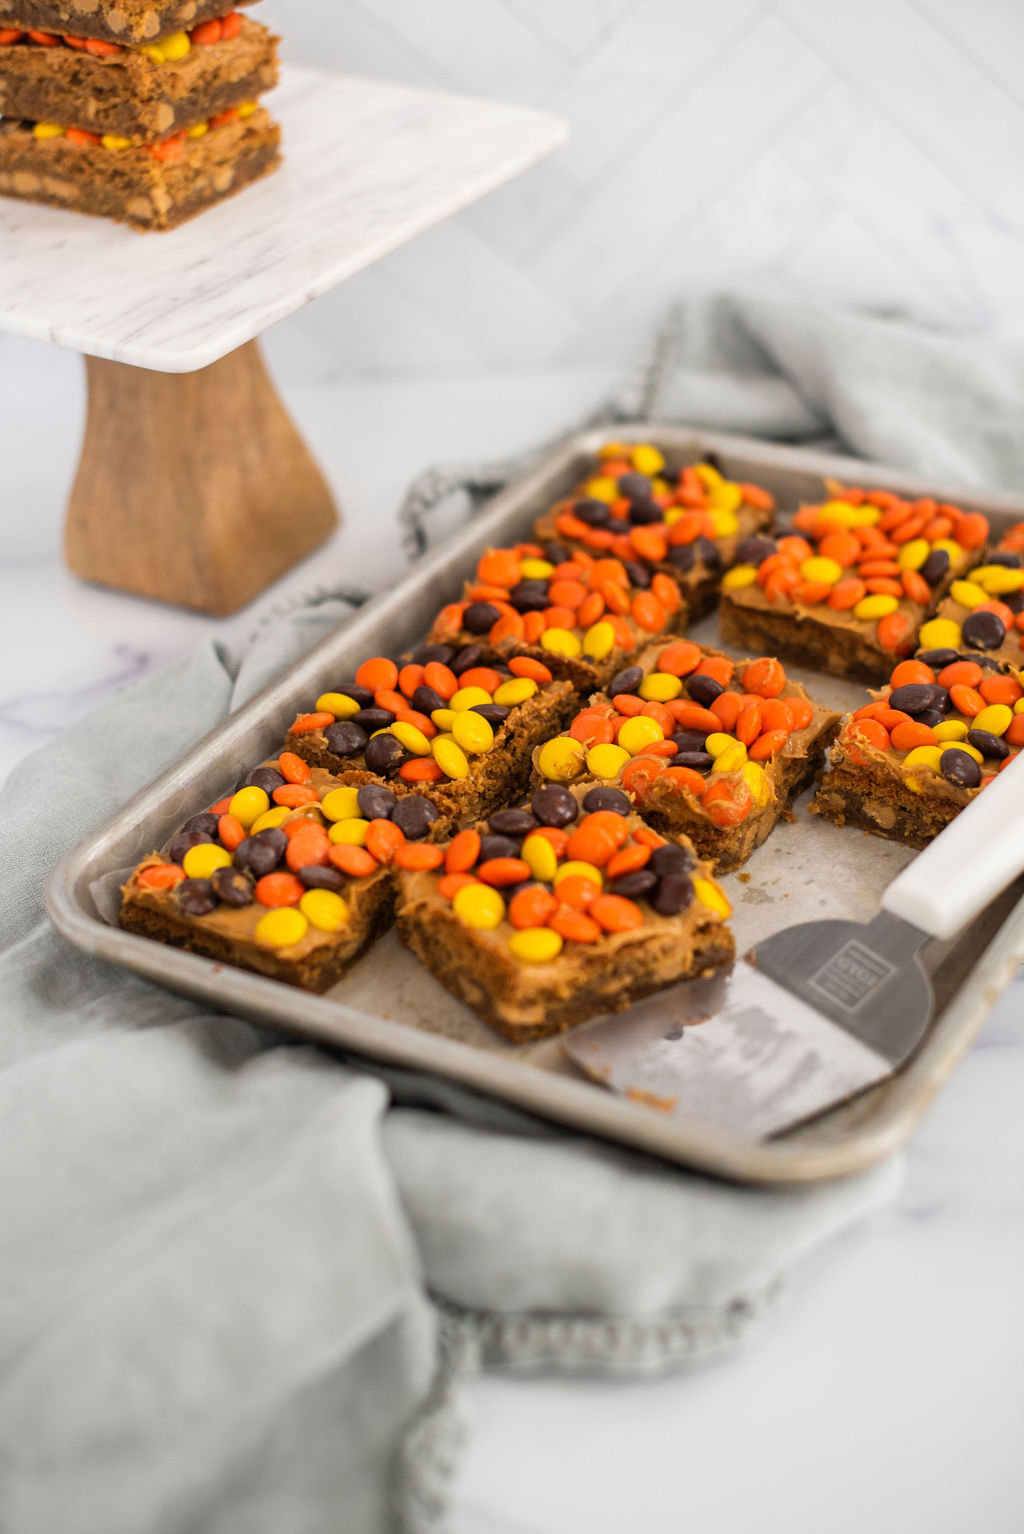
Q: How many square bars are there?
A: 12